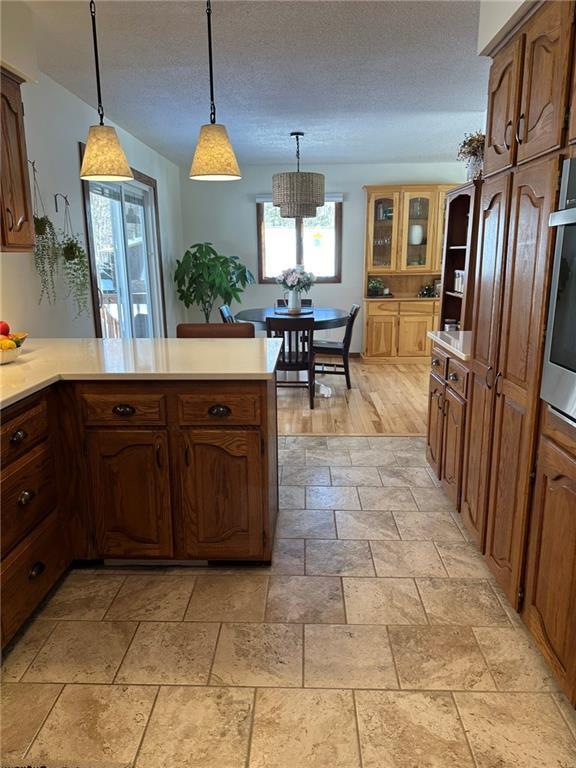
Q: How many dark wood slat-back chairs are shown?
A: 4